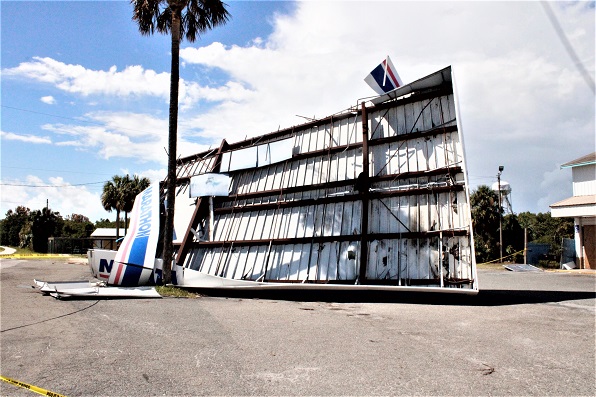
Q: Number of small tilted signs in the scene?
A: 1